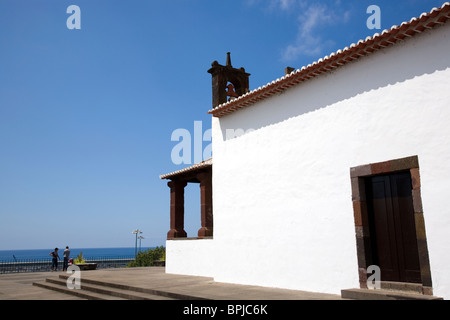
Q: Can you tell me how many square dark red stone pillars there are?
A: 2